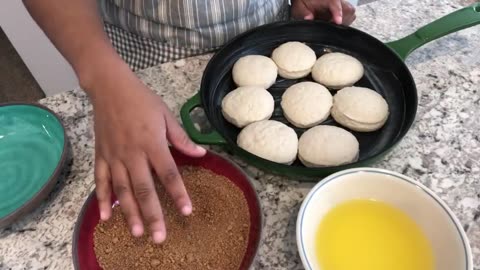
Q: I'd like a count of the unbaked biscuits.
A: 8